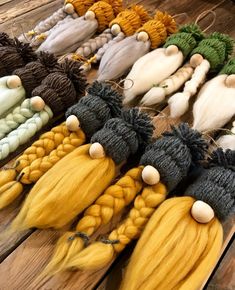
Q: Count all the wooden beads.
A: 13